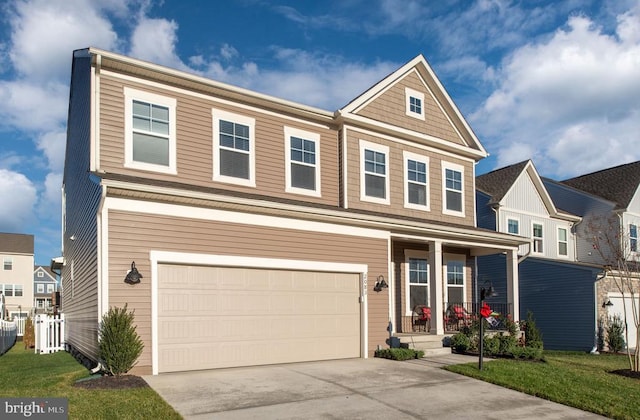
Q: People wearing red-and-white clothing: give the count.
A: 0